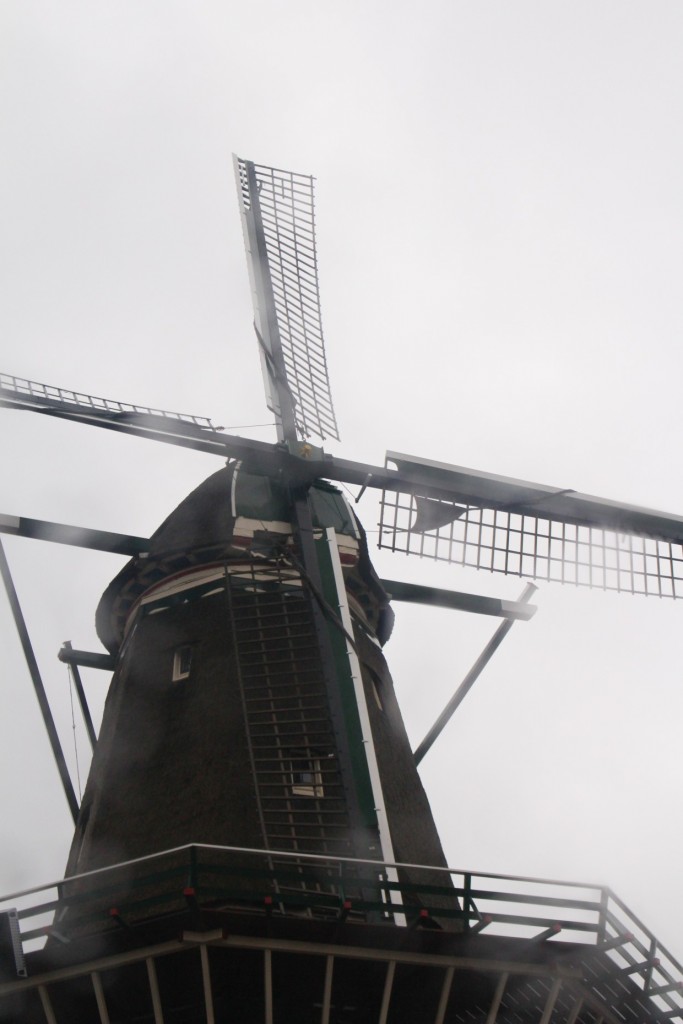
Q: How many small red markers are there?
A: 11